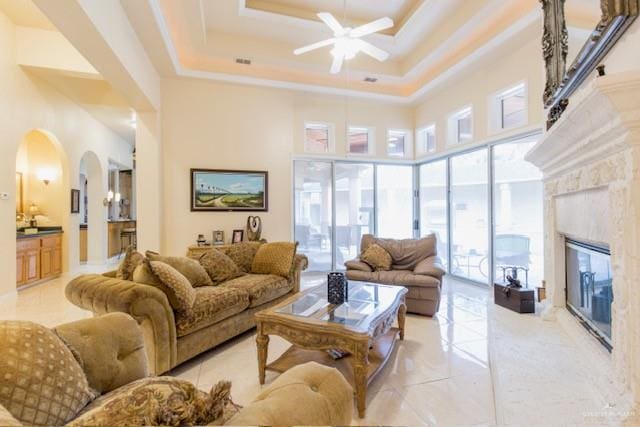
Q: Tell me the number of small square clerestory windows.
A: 6